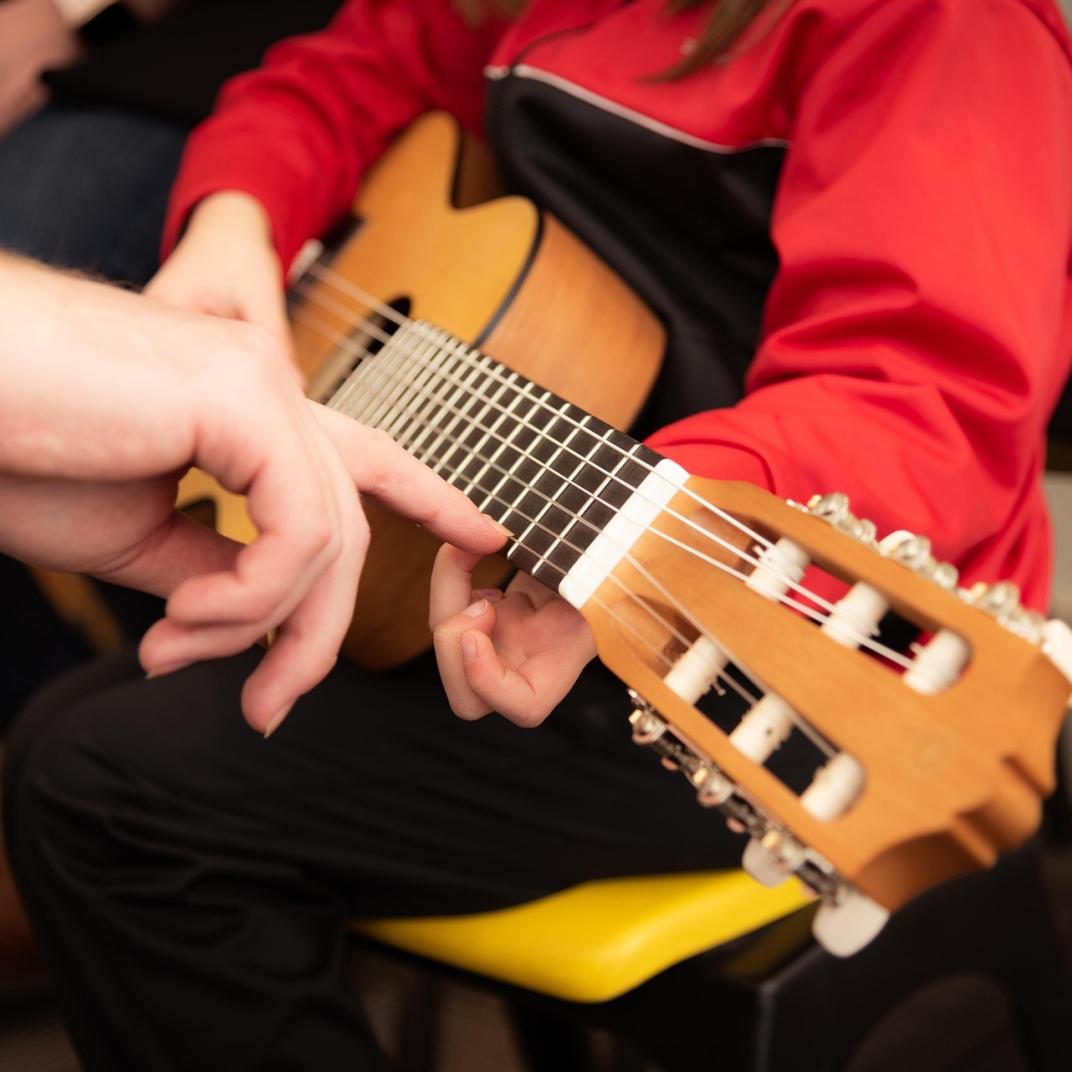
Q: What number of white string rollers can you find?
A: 6